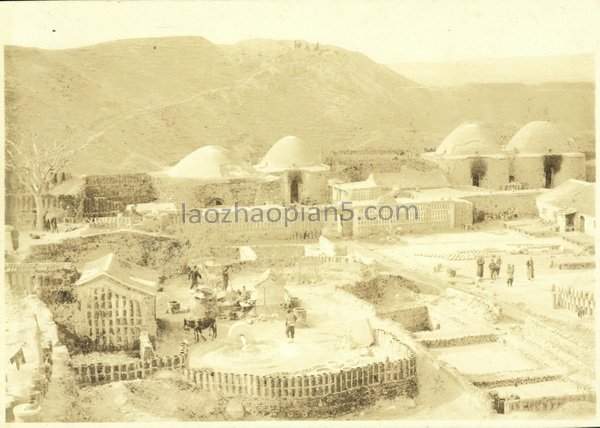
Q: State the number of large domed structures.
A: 4